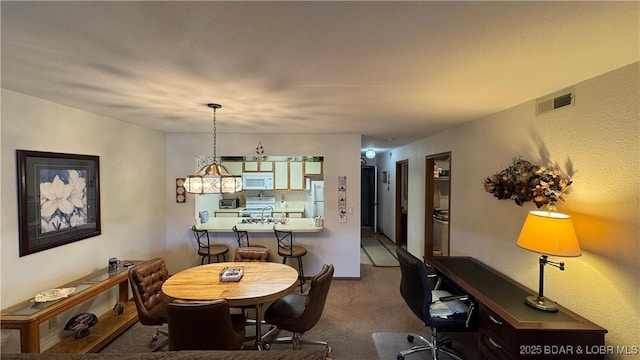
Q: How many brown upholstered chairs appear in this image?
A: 4